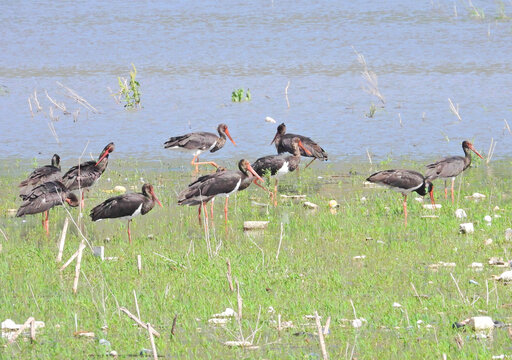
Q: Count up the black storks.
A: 11